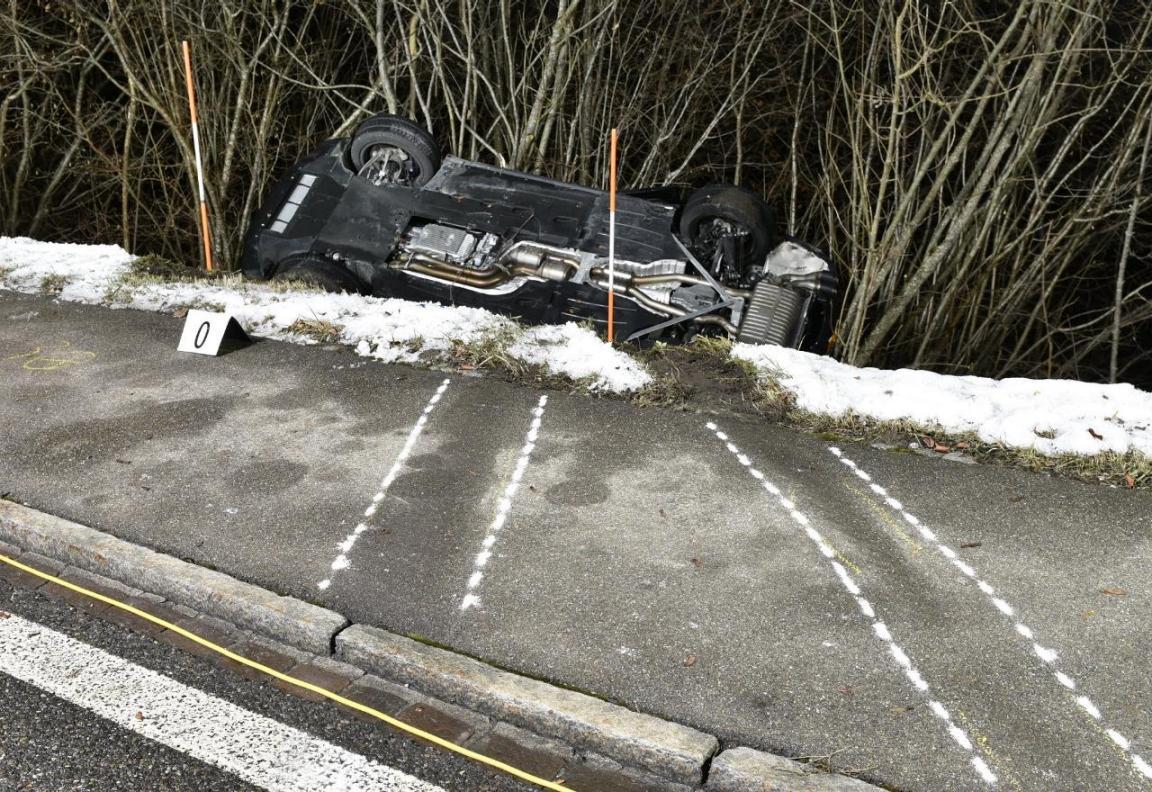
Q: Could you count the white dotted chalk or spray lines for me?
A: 4